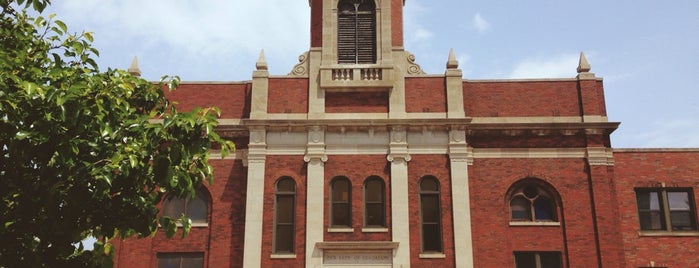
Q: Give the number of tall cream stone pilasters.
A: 4